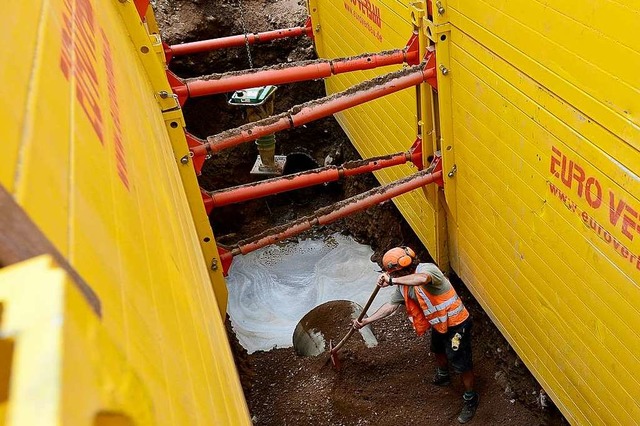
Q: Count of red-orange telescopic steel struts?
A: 5